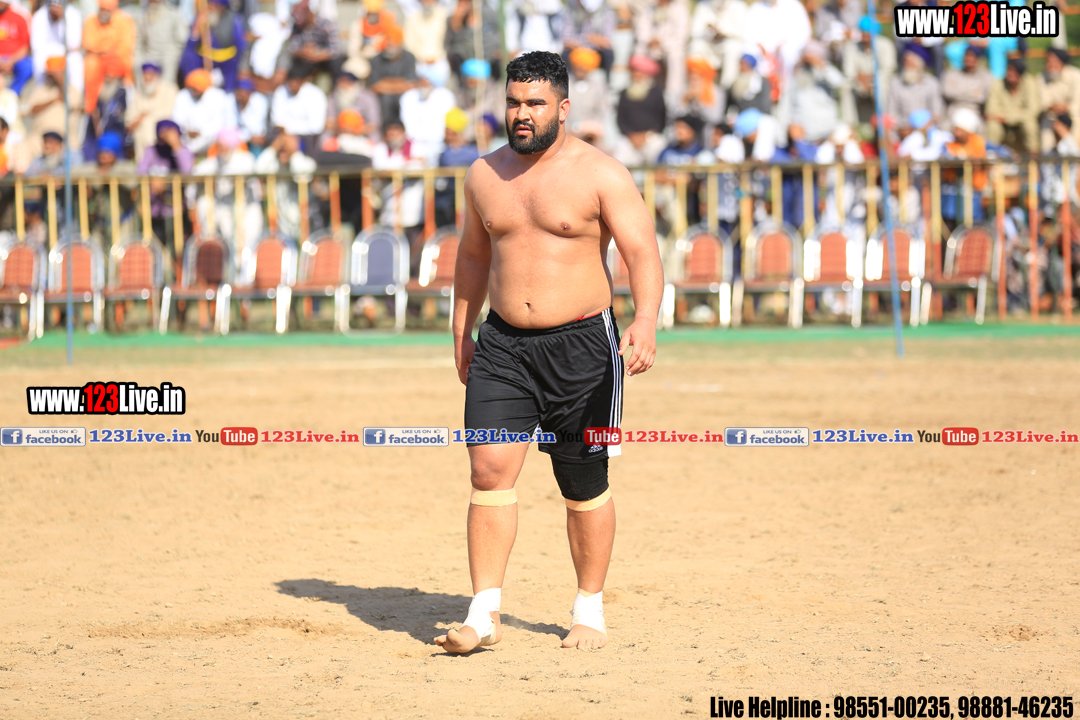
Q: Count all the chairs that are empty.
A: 14